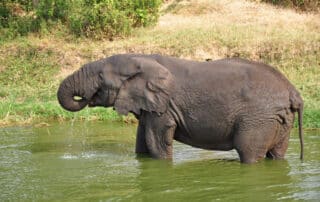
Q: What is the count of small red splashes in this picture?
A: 0